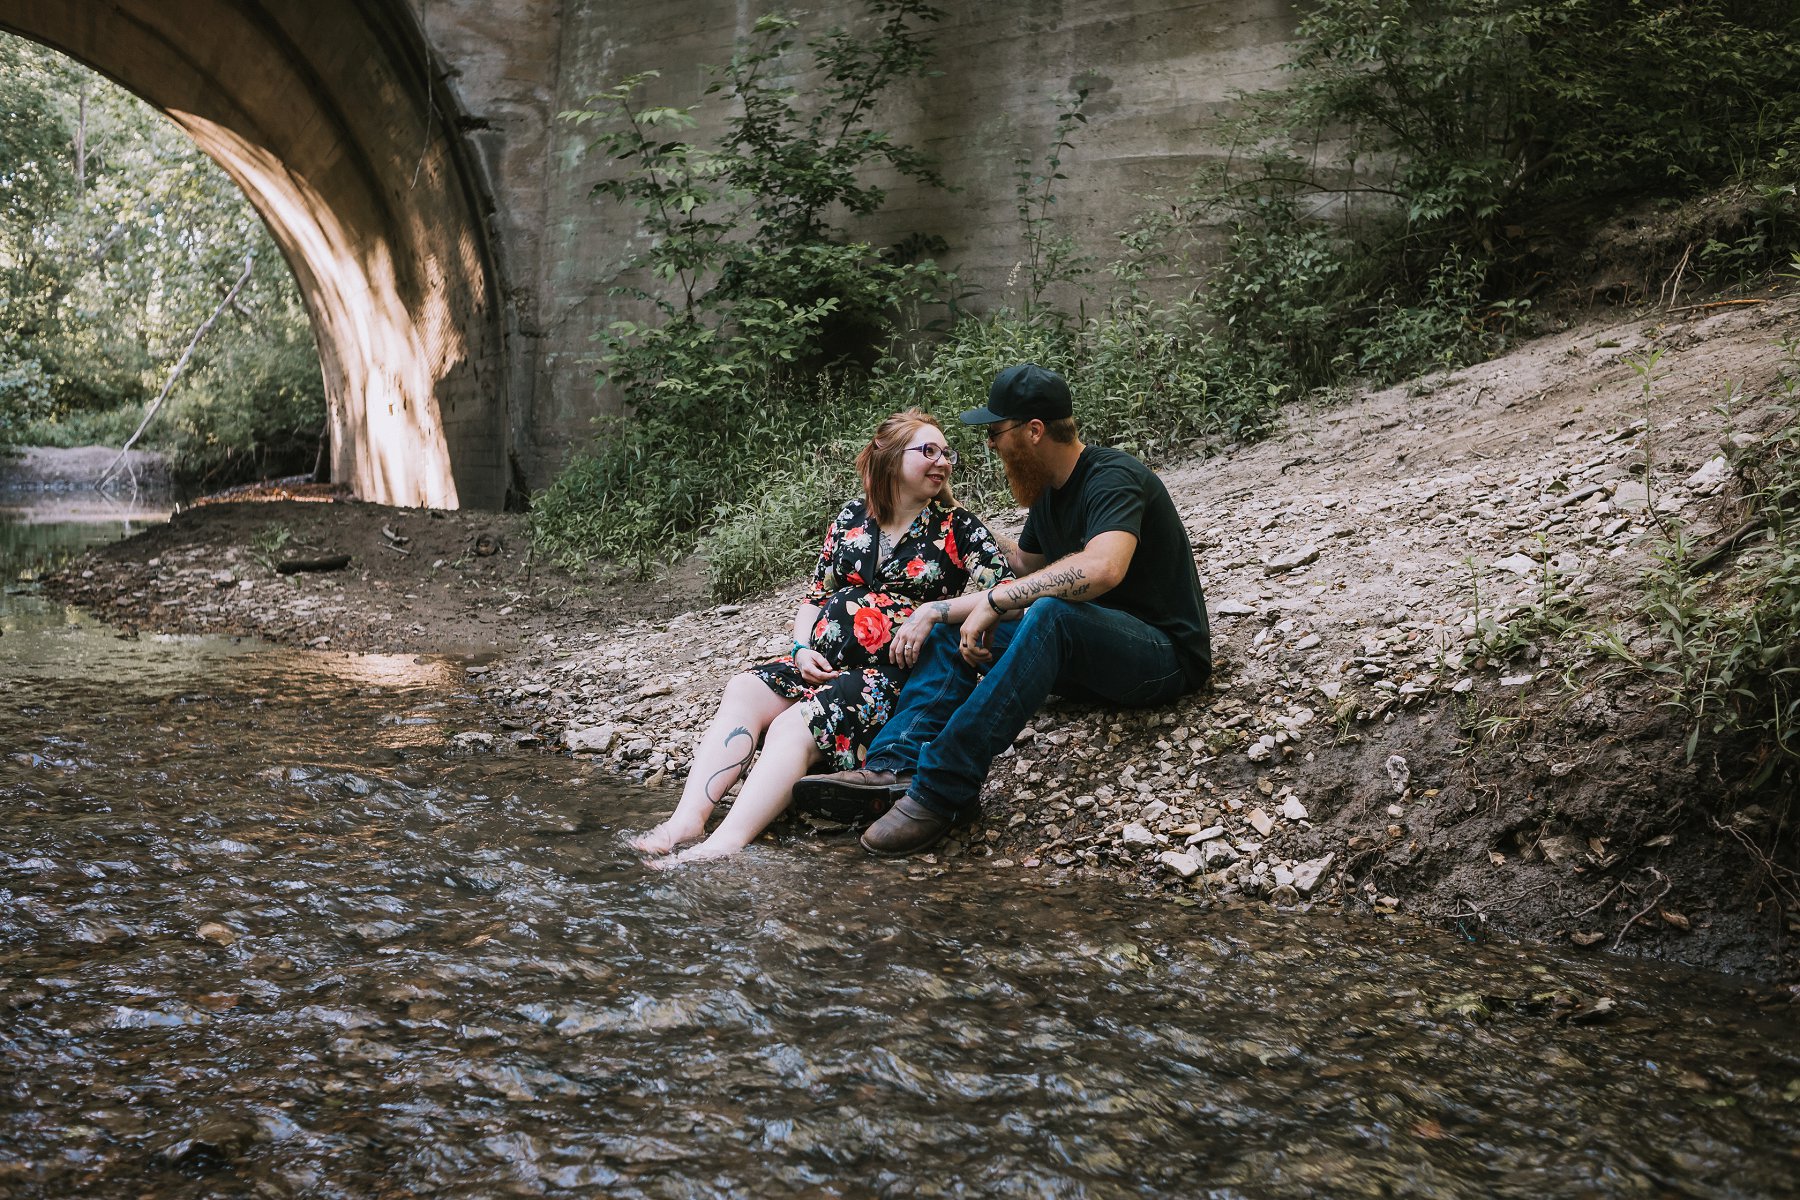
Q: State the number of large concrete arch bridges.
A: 1